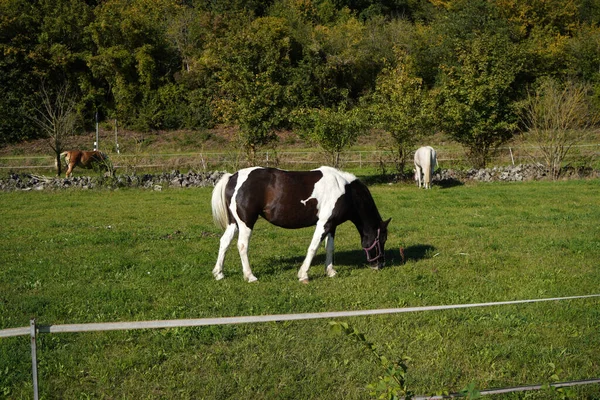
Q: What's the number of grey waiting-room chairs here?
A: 0